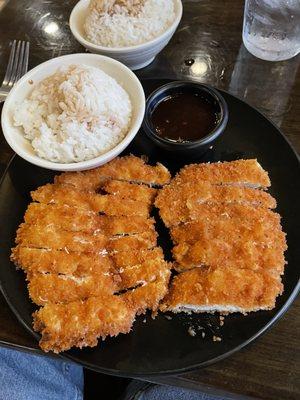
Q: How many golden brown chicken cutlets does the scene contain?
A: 2